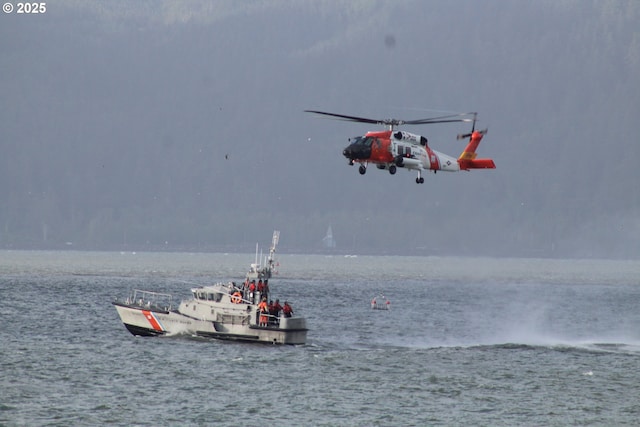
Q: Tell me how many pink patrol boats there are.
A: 0